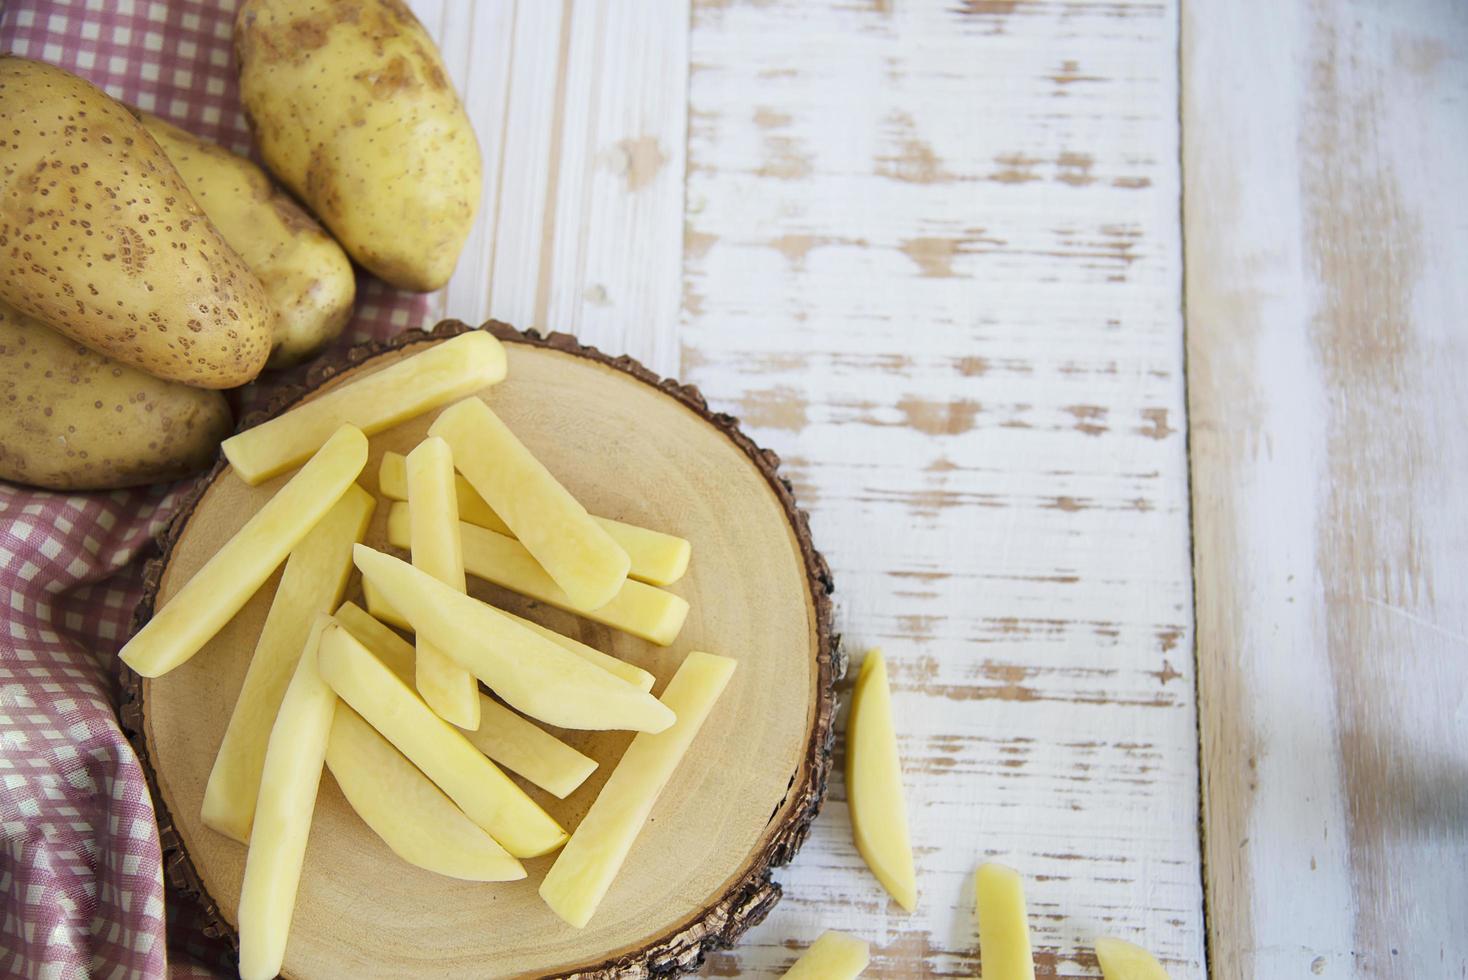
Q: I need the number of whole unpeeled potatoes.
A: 4